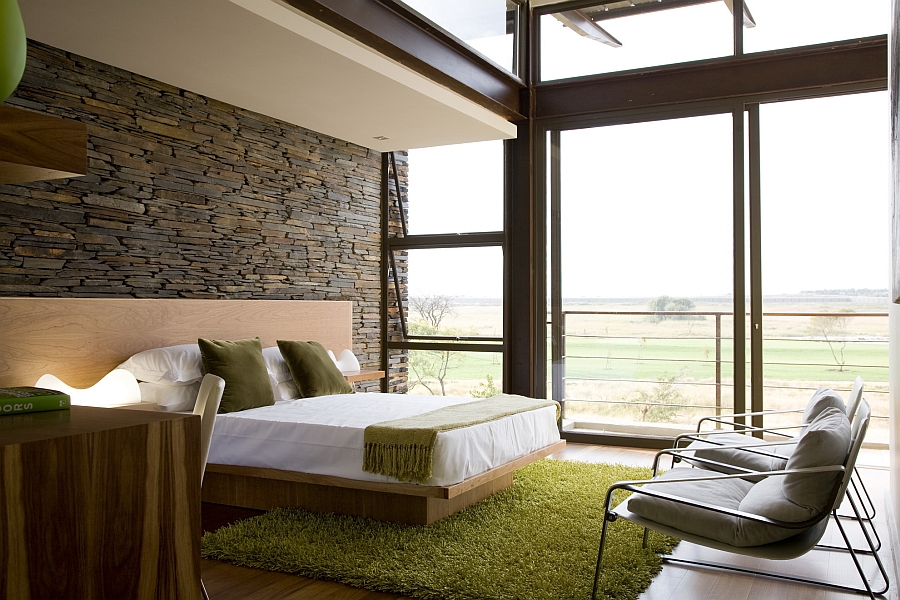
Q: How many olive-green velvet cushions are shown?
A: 2